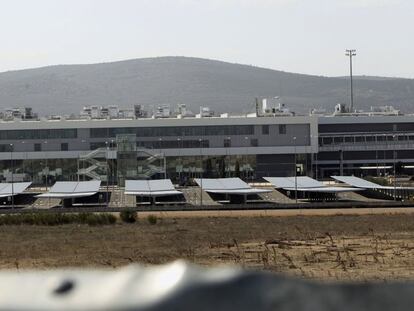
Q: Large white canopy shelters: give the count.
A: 6